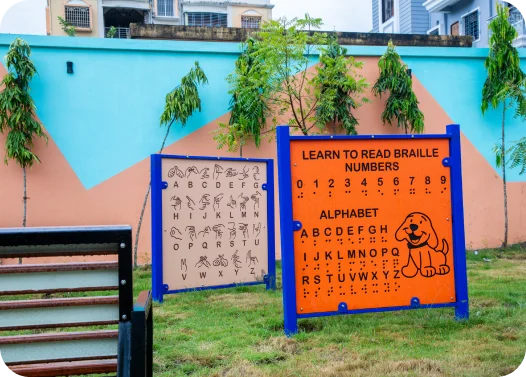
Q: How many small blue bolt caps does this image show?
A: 8